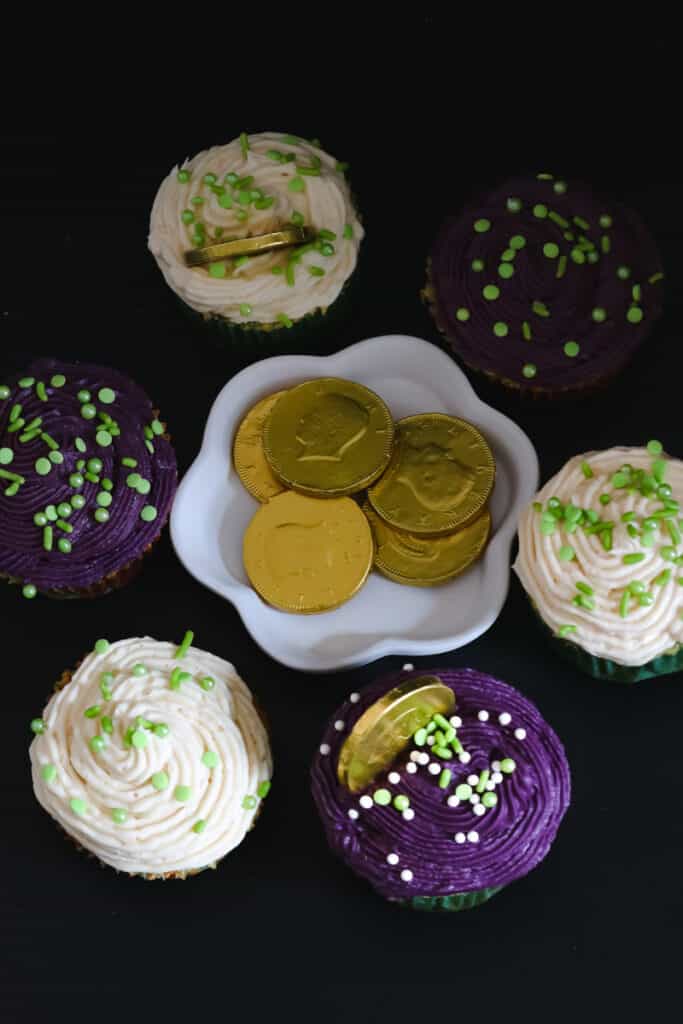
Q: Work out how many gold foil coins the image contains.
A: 7